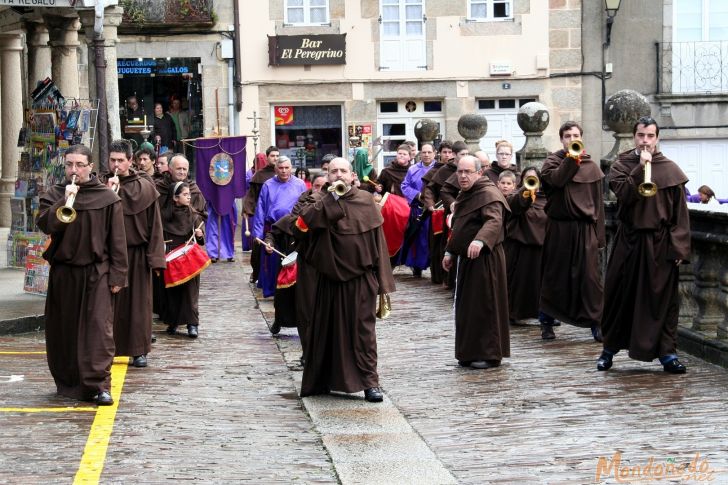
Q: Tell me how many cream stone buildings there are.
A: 1